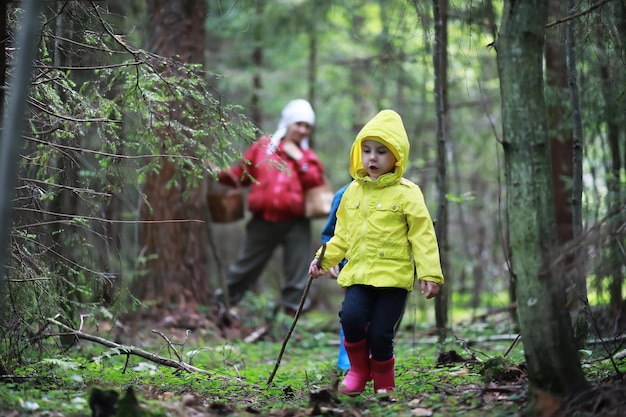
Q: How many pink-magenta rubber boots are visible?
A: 2